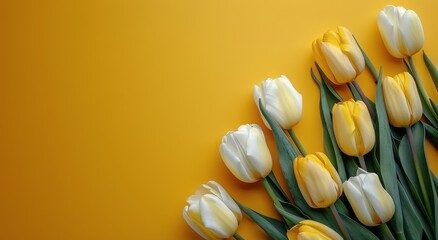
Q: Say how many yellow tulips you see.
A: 5